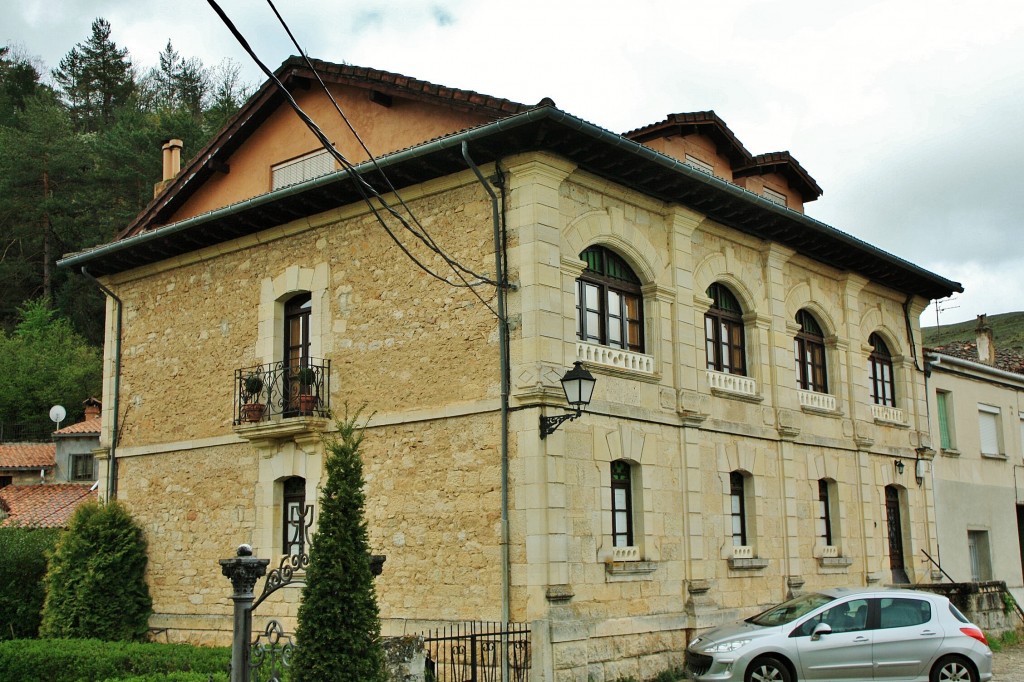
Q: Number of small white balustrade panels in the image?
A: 7